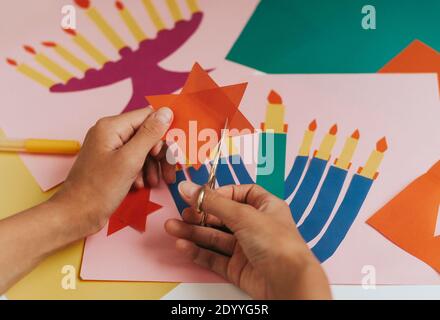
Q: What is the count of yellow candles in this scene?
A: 14